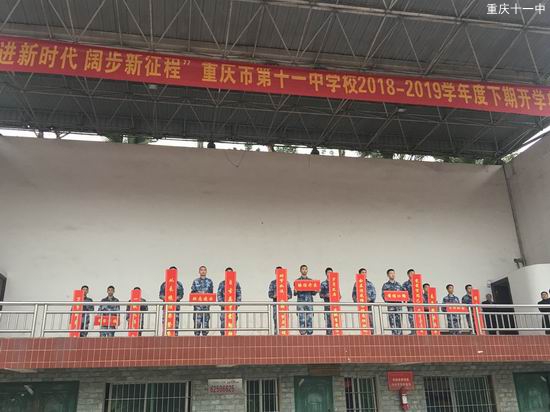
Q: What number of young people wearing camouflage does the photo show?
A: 15